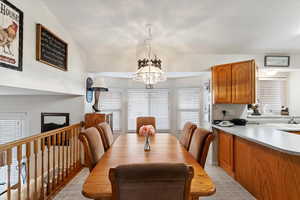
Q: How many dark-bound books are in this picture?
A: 0